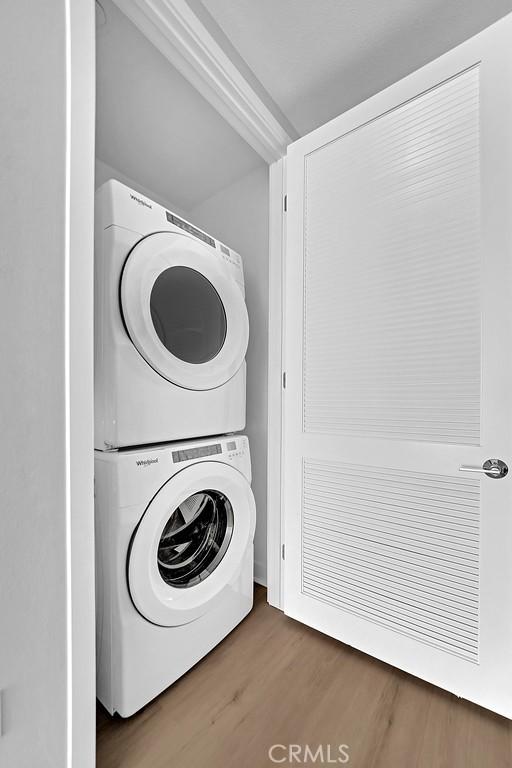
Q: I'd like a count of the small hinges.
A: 3